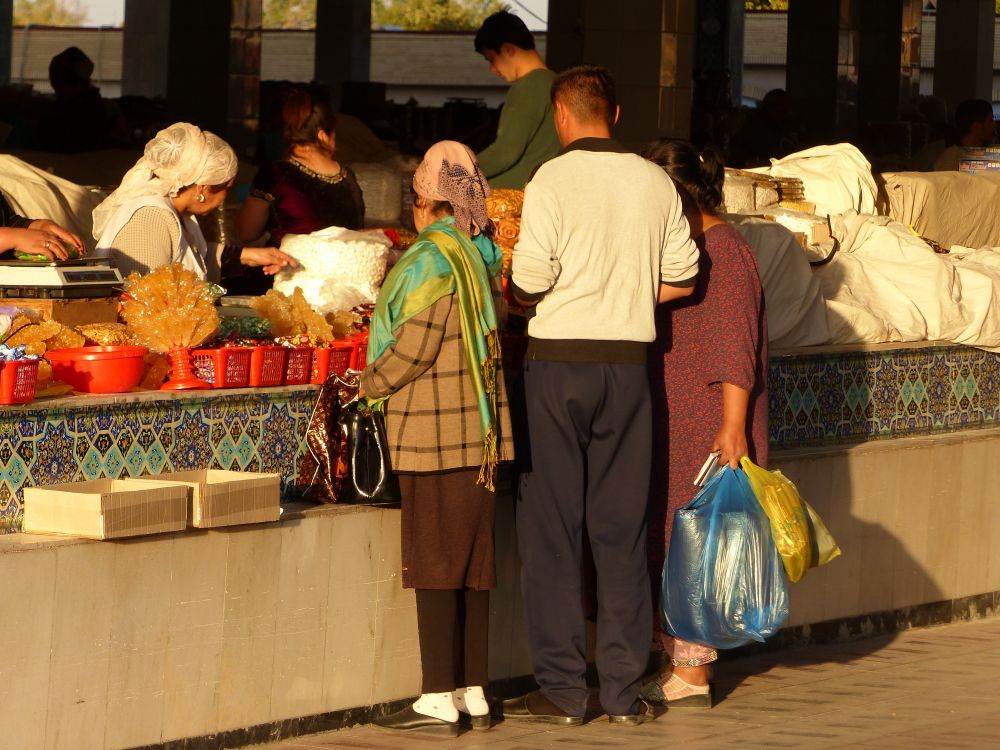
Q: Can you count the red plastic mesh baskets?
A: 6